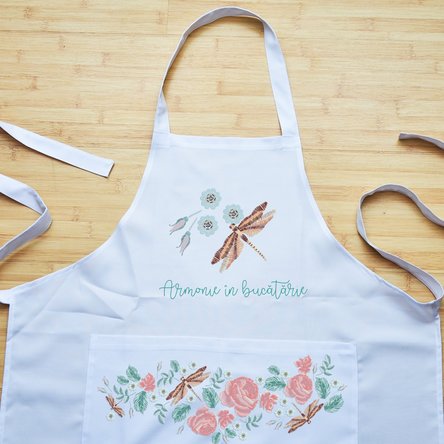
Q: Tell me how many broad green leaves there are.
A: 12